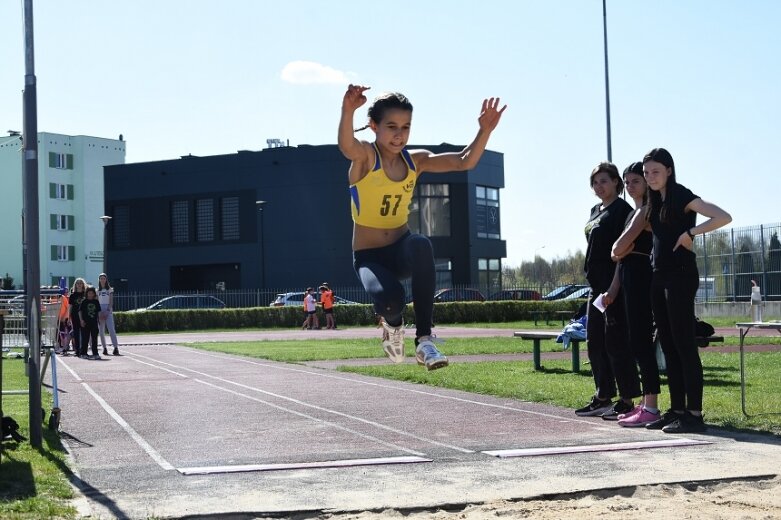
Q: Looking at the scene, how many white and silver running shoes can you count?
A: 2